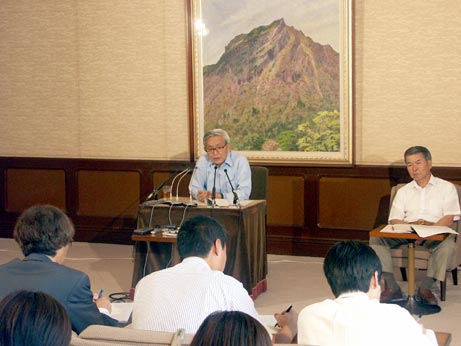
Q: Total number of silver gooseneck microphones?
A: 3